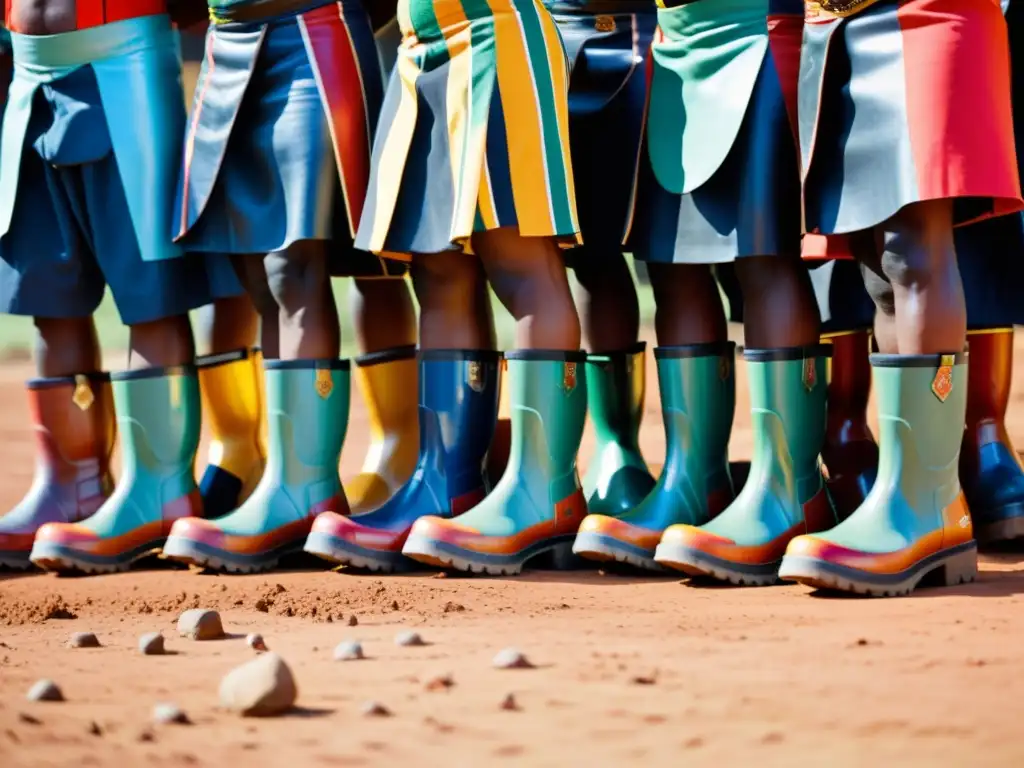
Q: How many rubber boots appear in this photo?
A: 13